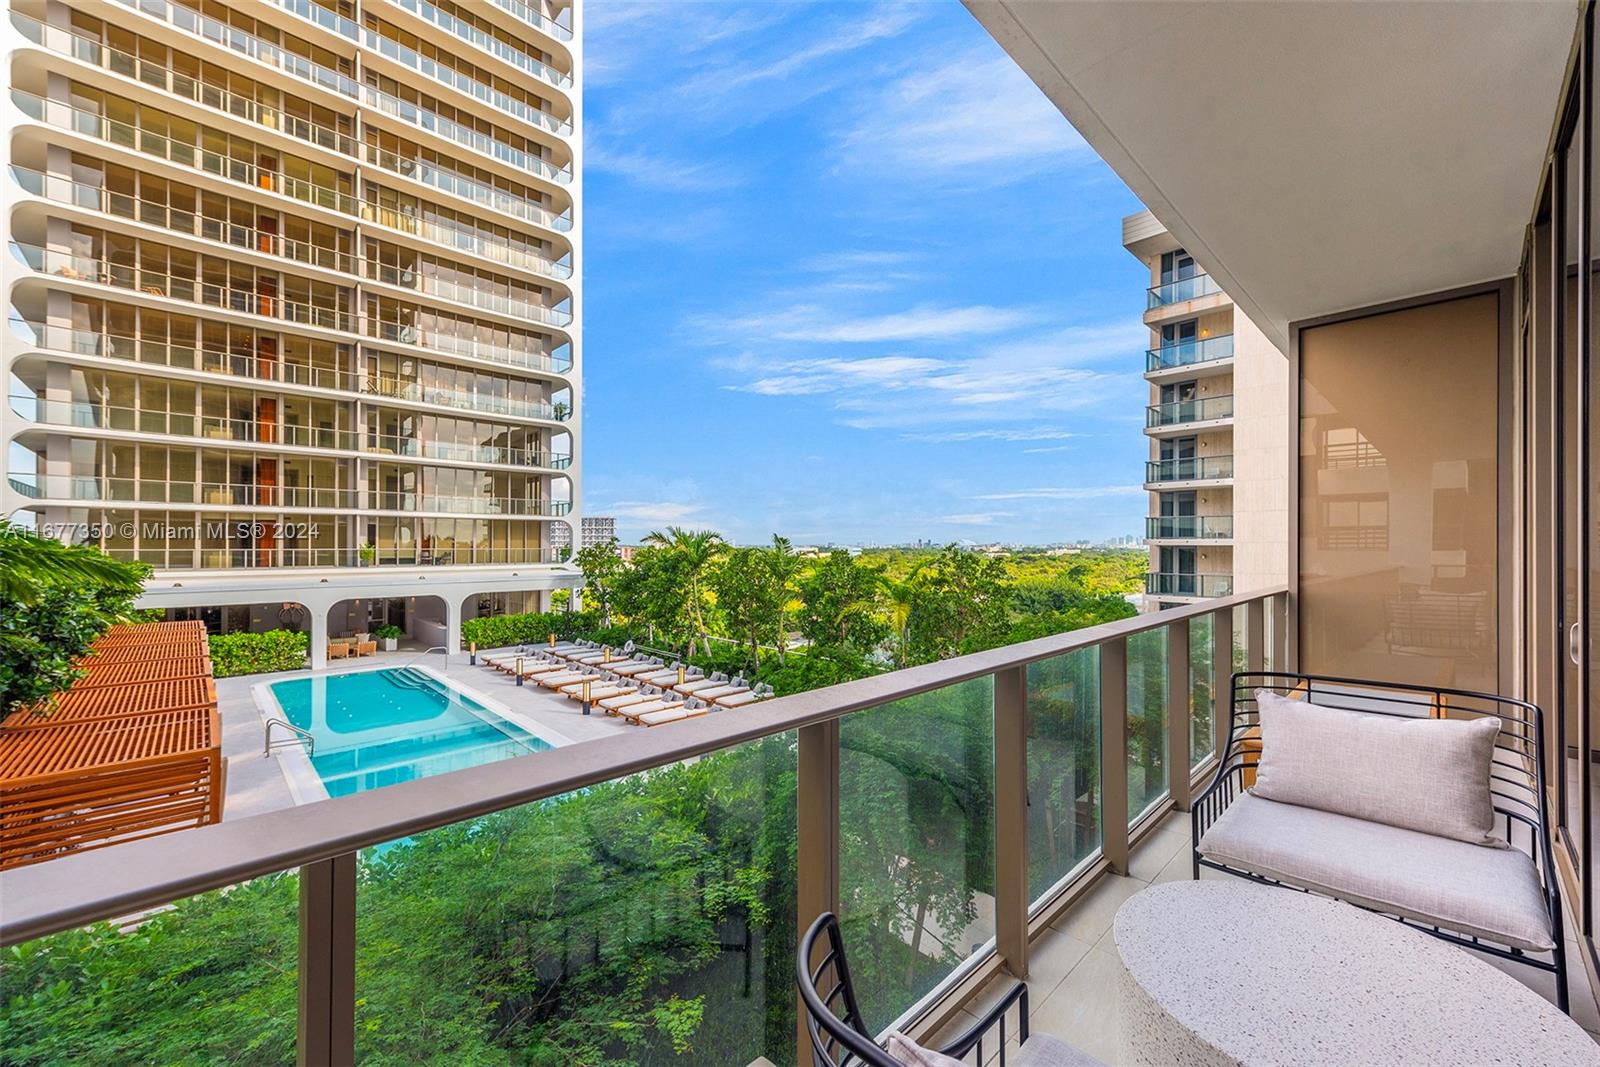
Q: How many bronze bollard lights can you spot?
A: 6